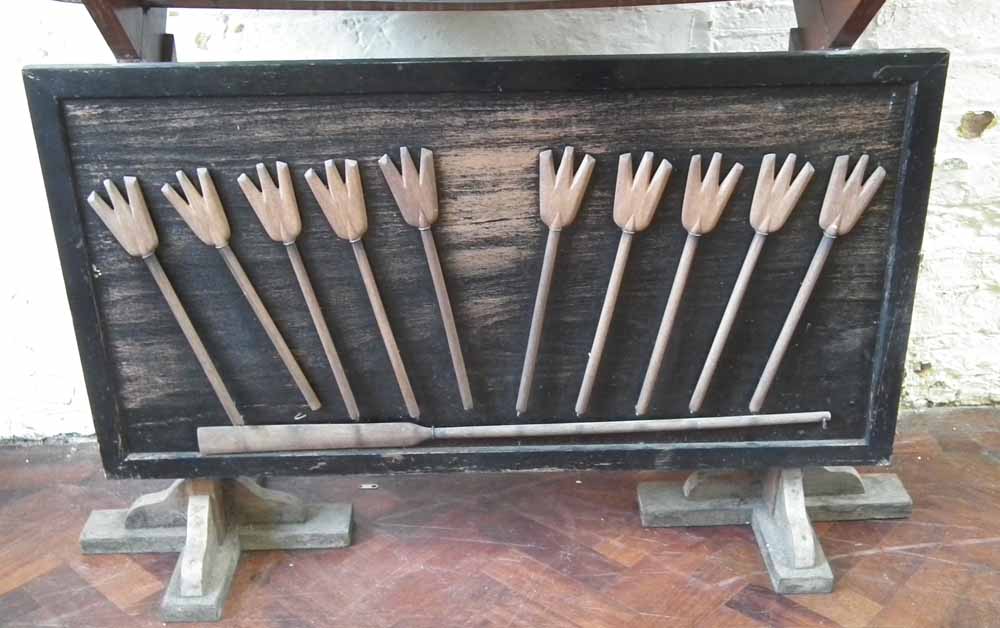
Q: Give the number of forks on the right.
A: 5